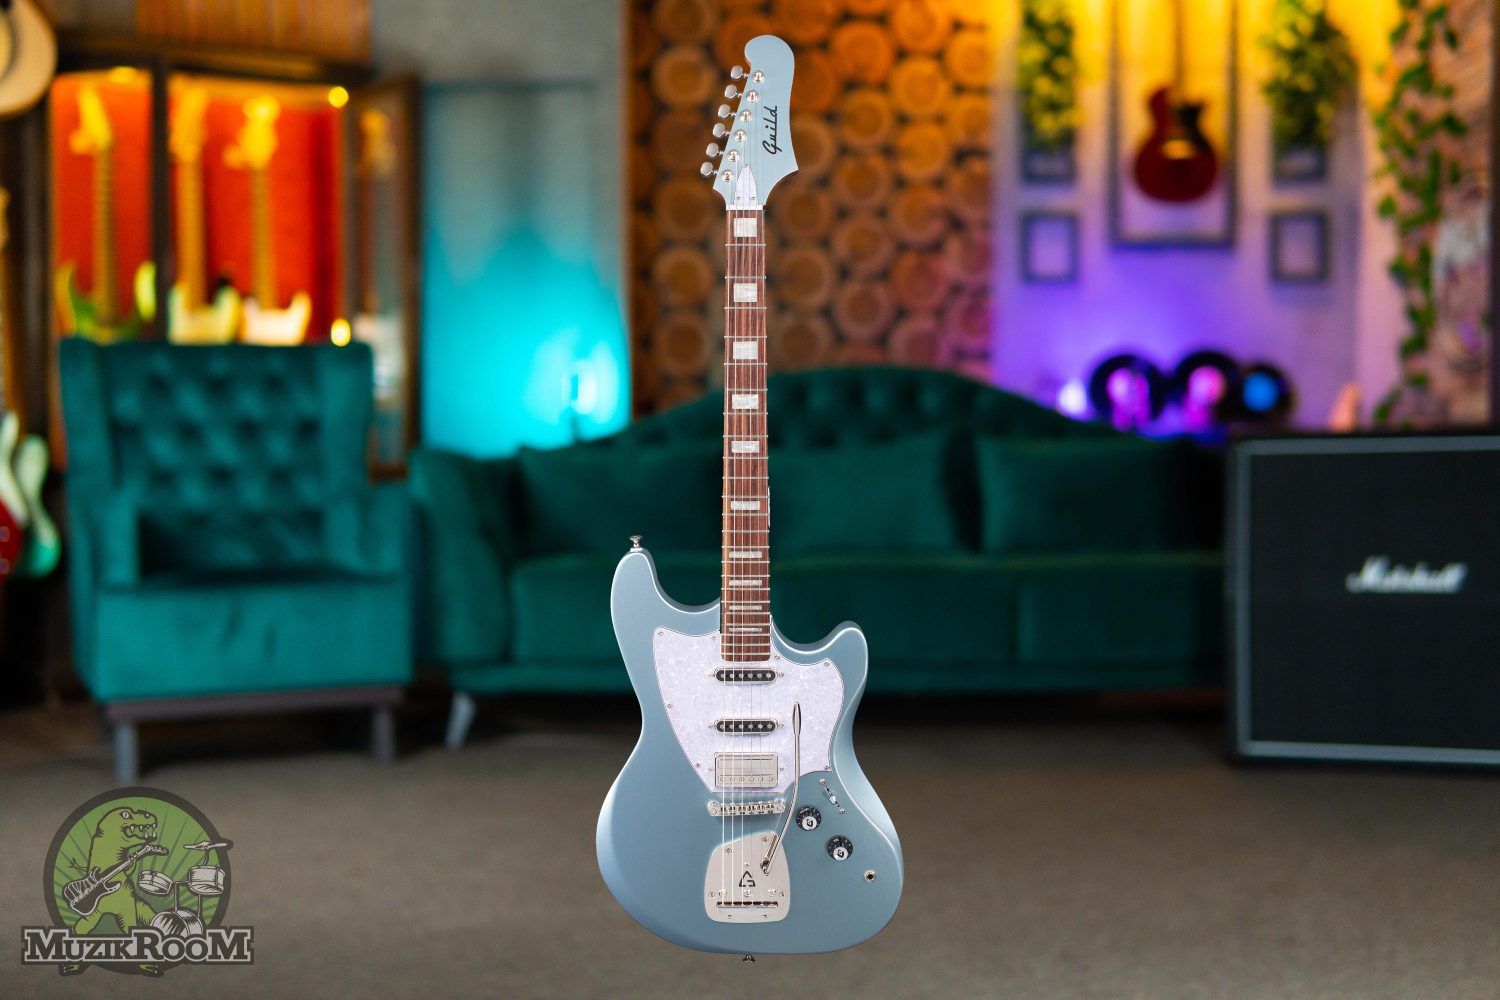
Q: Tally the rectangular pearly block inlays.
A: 10